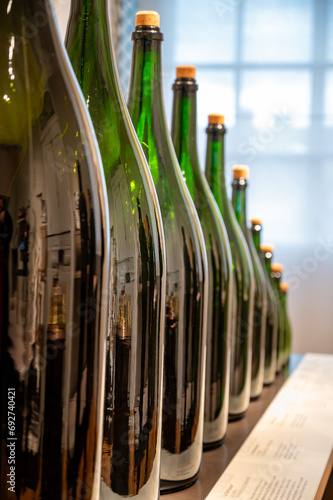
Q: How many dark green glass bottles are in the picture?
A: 10